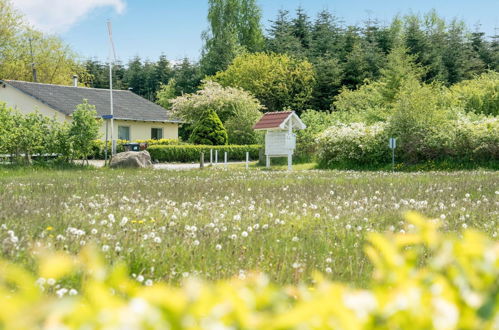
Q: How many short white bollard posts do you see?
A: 4